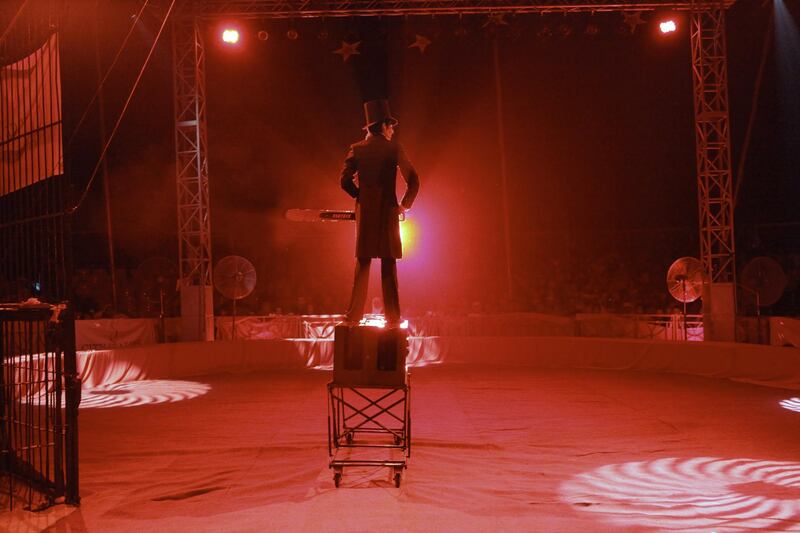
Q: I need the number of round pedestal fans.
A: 4